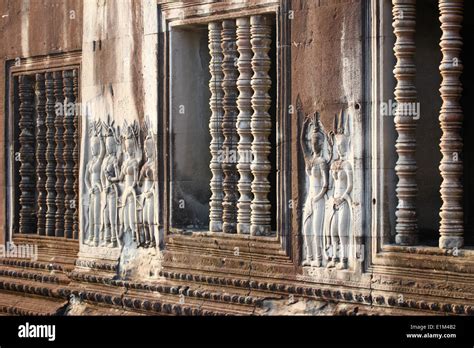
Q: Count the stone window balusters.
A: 12